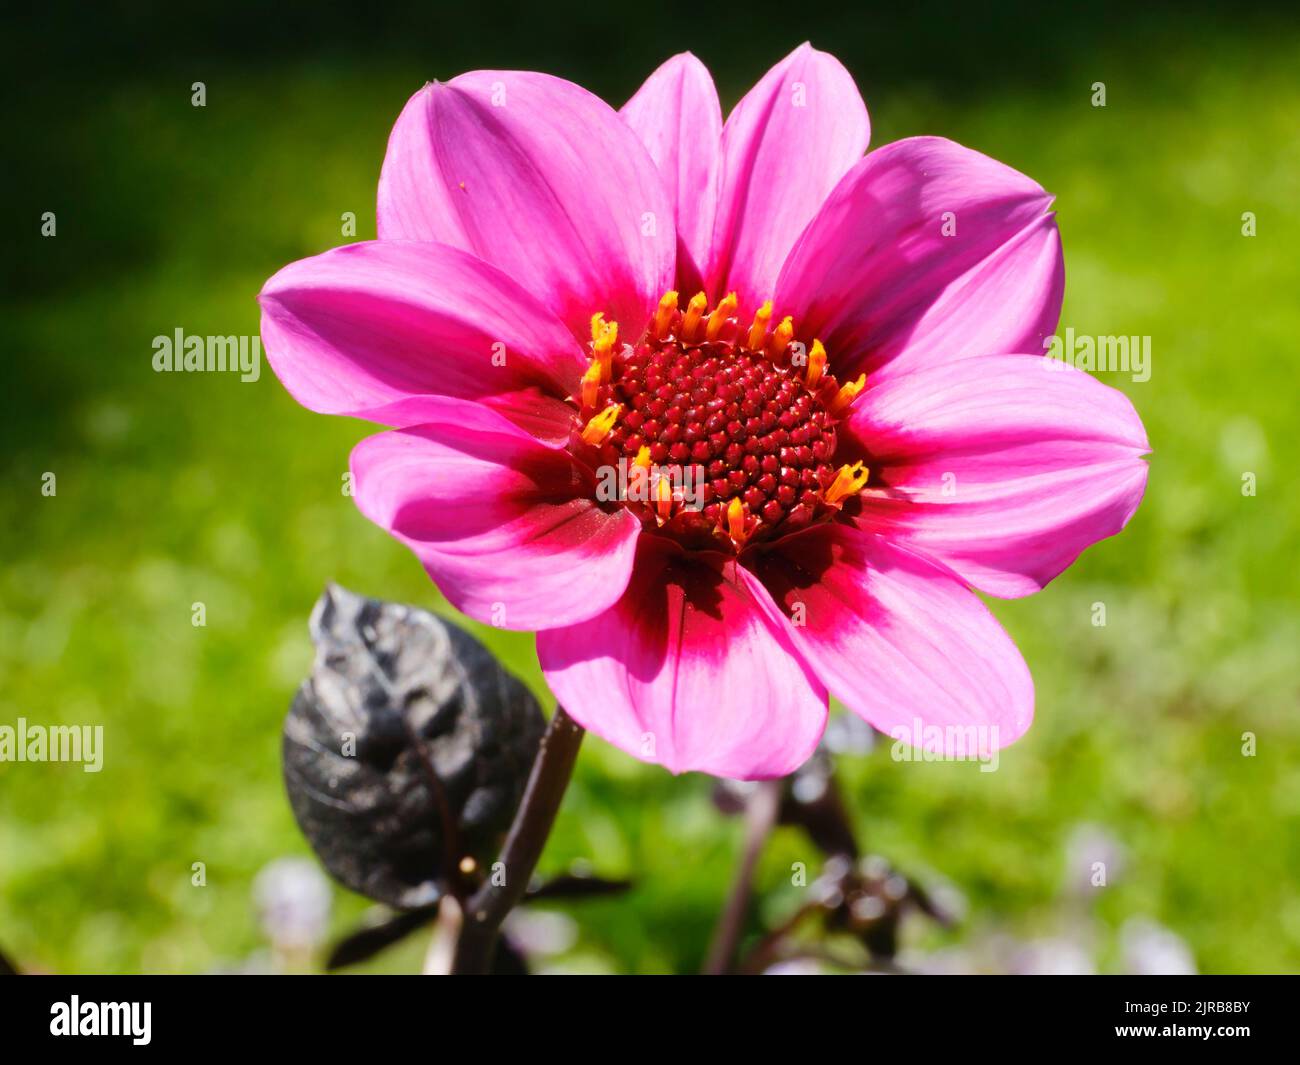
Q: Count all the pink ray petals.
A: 9